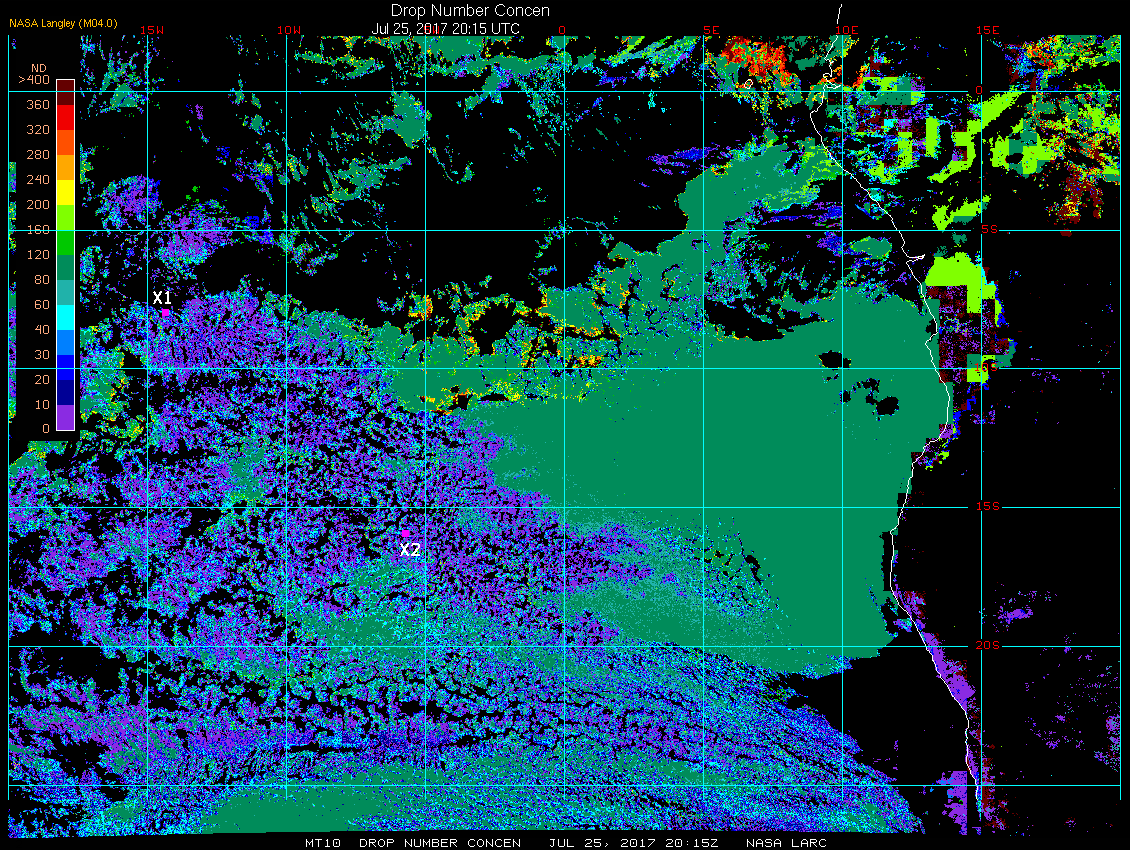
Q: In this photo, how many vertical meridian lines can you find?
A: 9